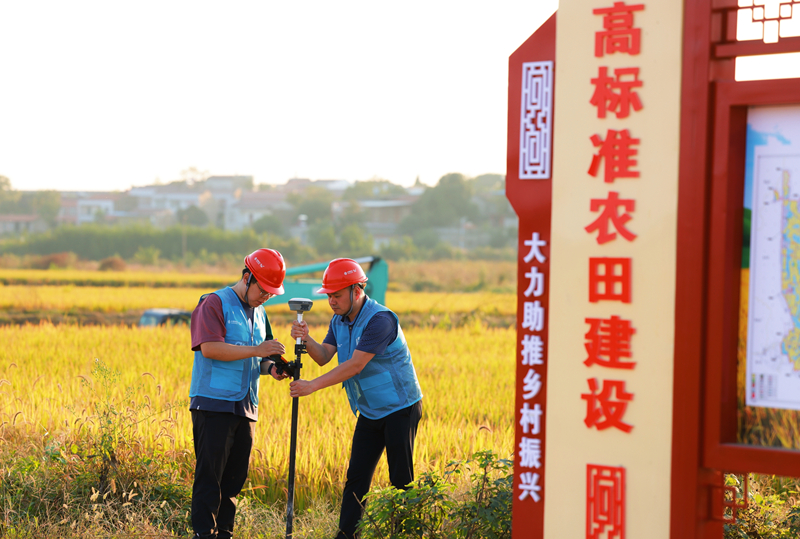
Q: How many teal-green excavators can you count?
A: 1